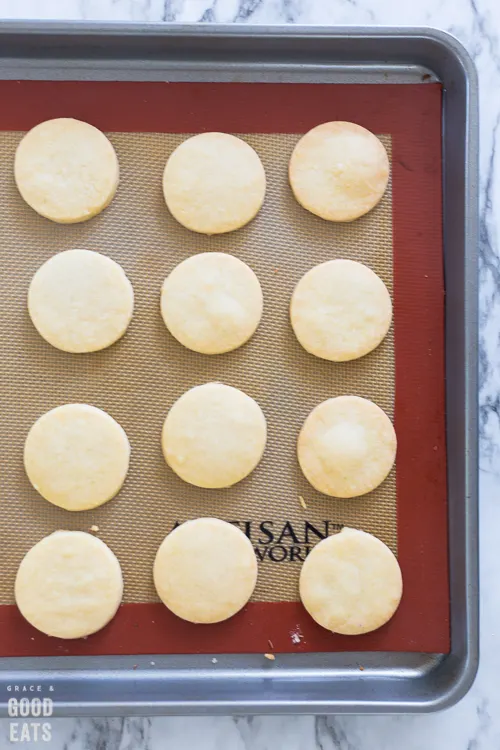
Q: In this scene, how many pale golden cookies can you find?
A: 12